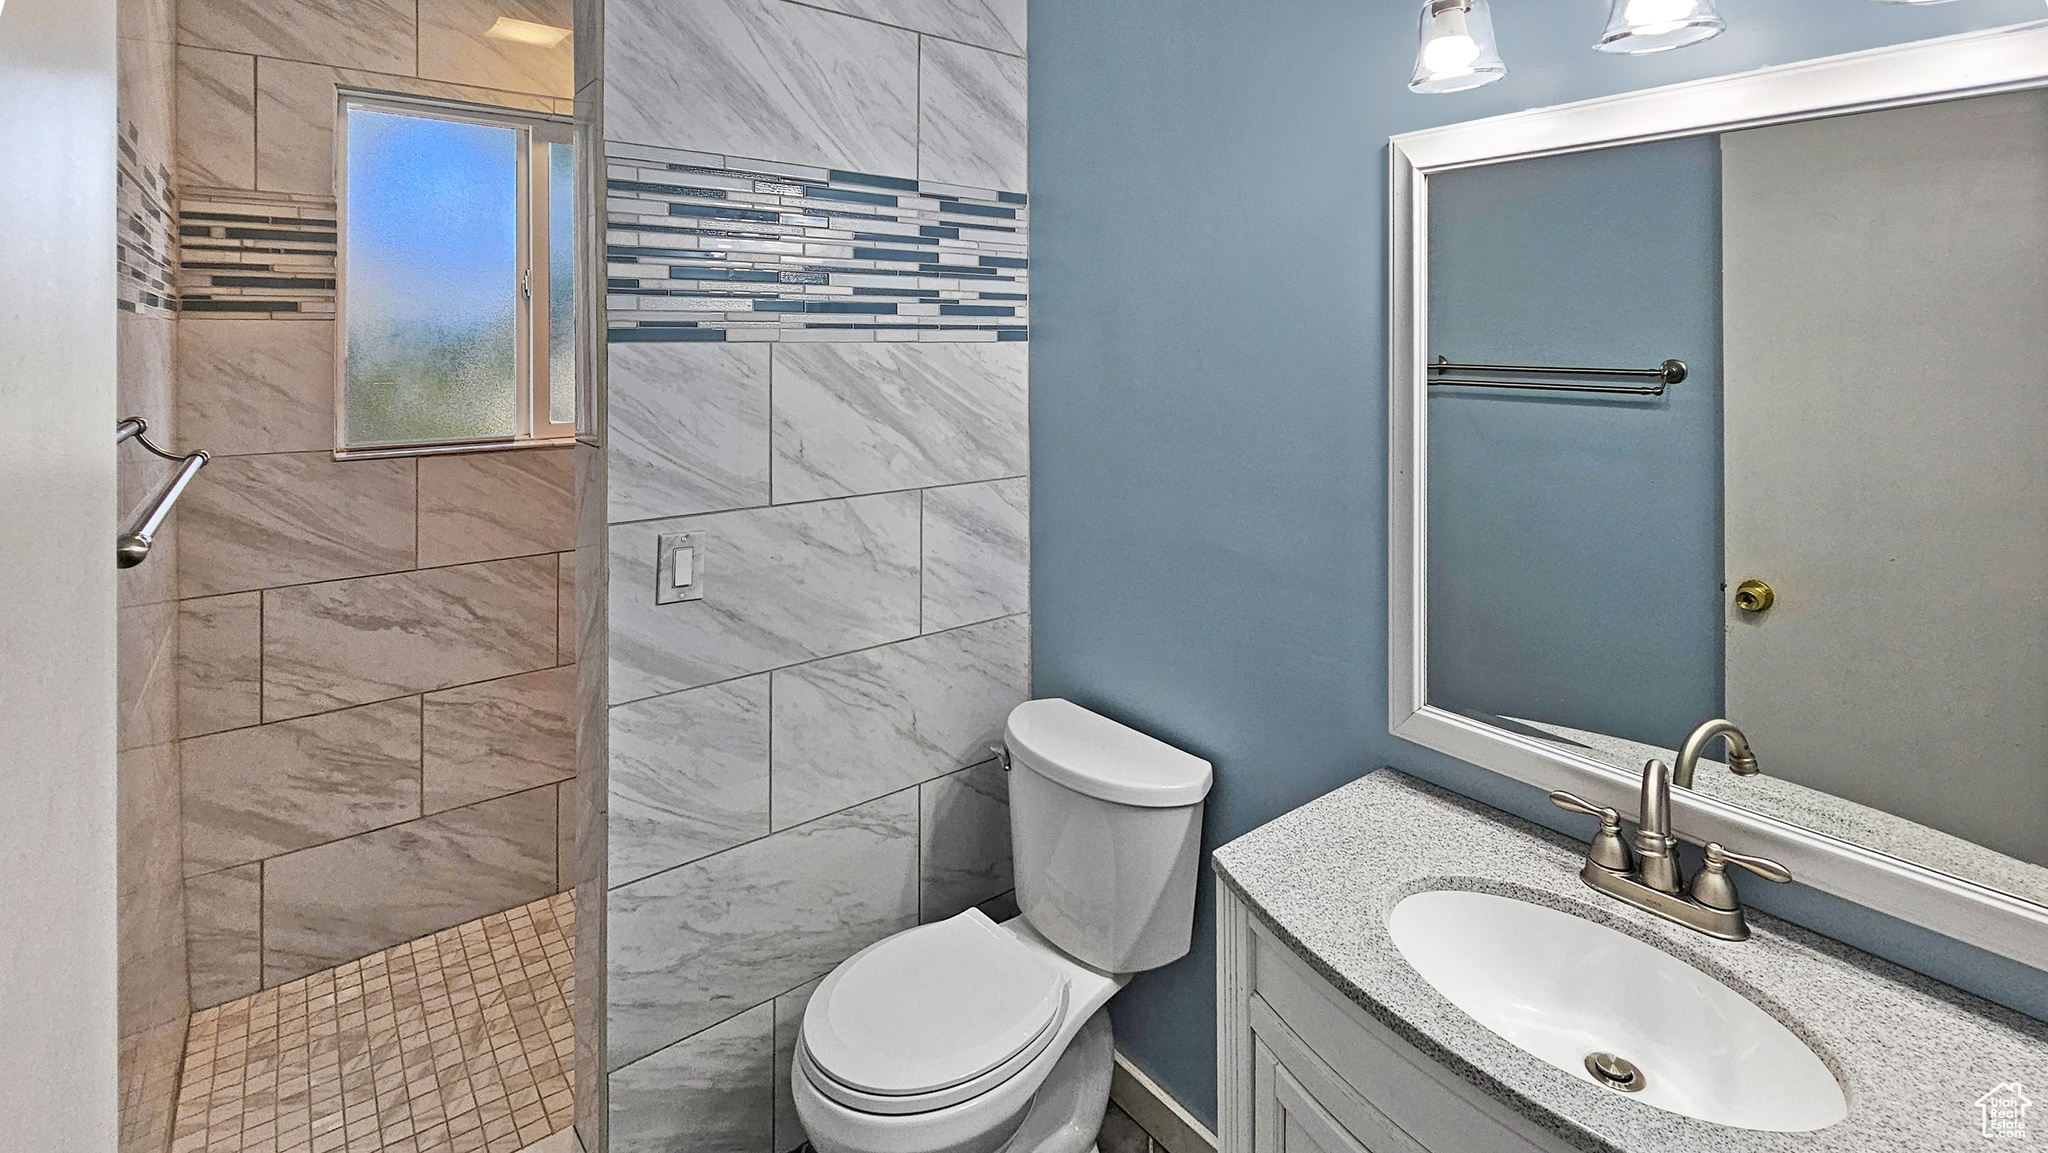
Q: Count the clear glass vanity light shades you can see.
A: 3